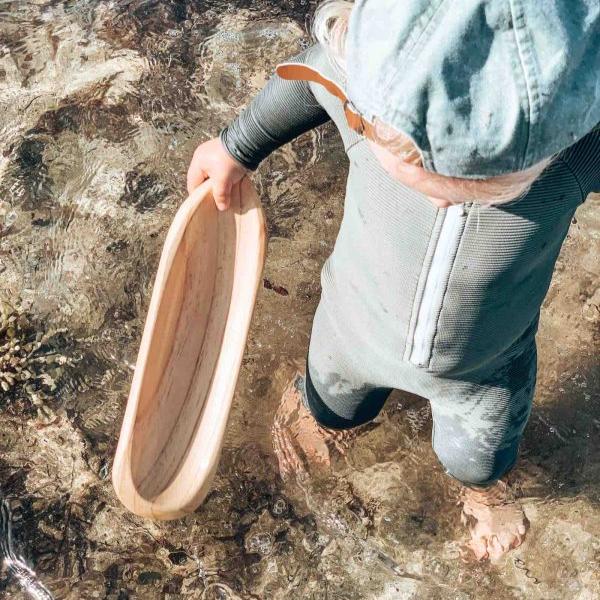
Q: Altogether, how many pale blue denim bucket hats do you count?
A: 1